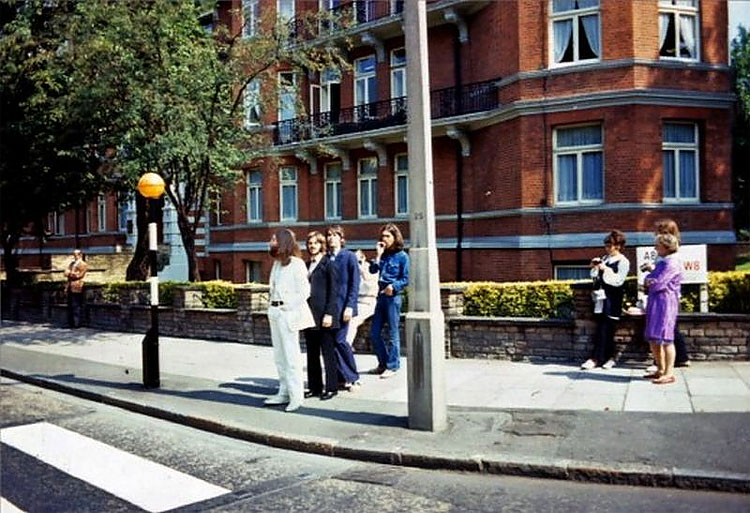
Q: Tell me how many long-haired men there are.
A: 4